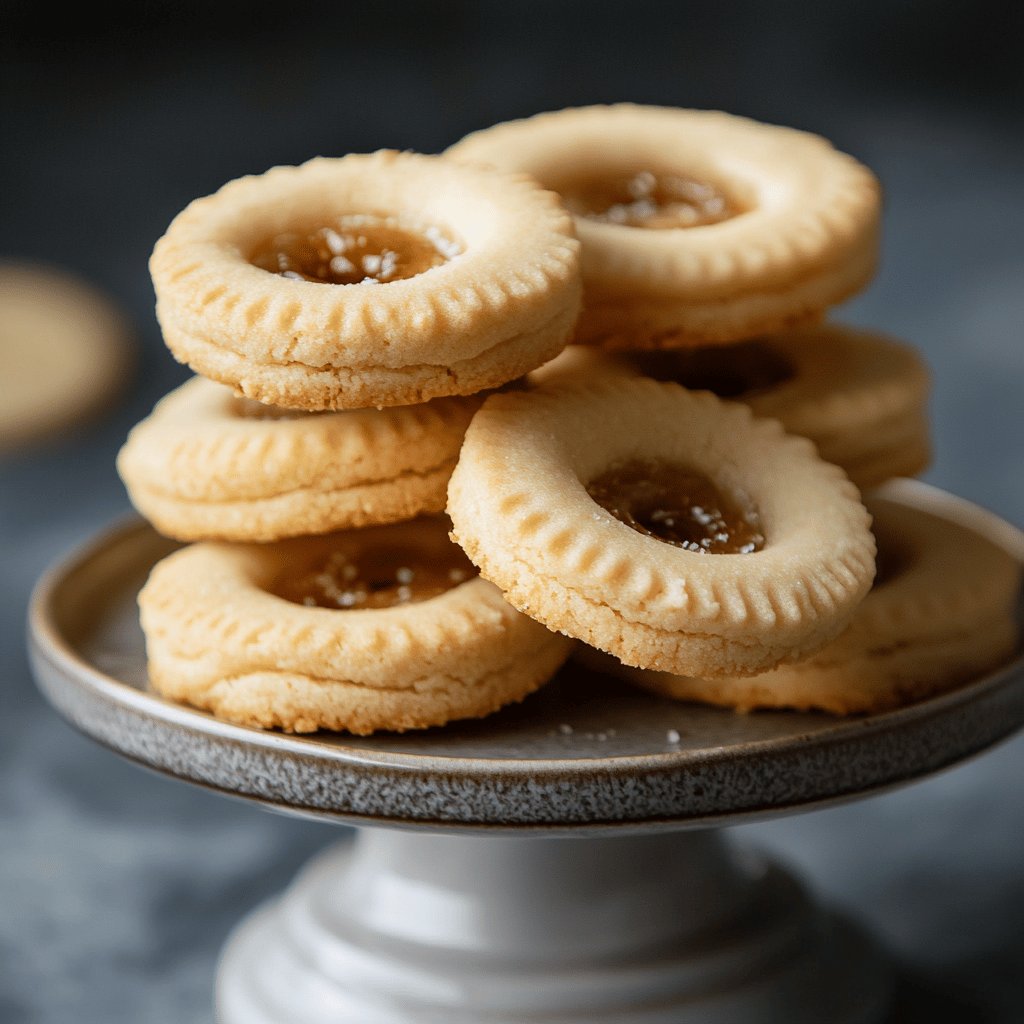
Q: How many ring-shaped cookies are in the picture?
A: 7